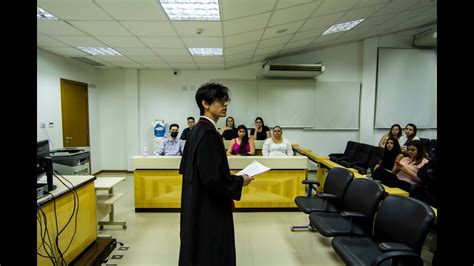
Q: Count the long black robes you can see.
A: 1